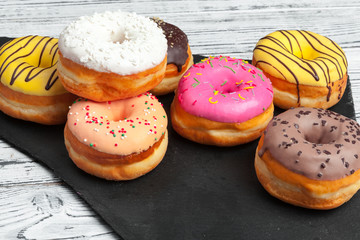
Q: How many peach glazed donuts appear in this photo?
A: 1